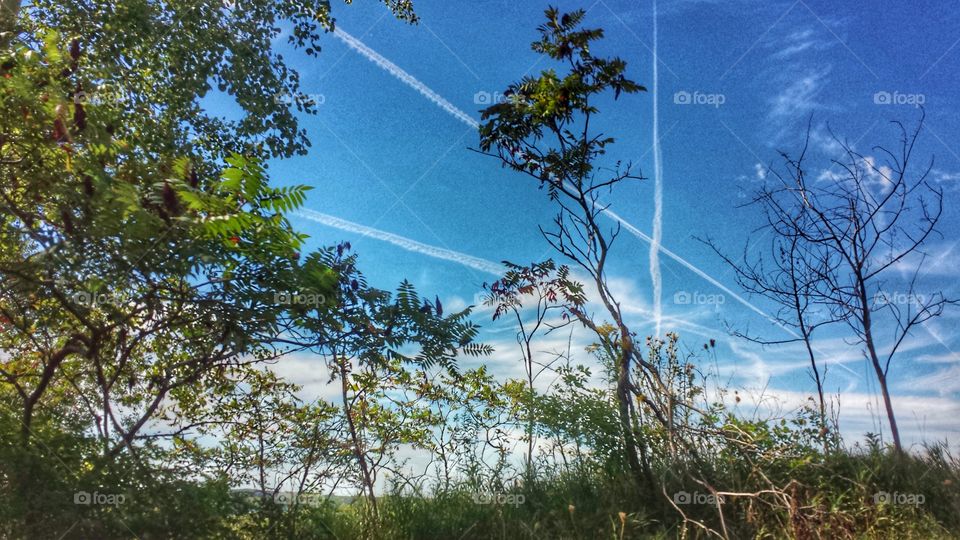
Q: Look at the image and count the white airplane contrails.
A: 3